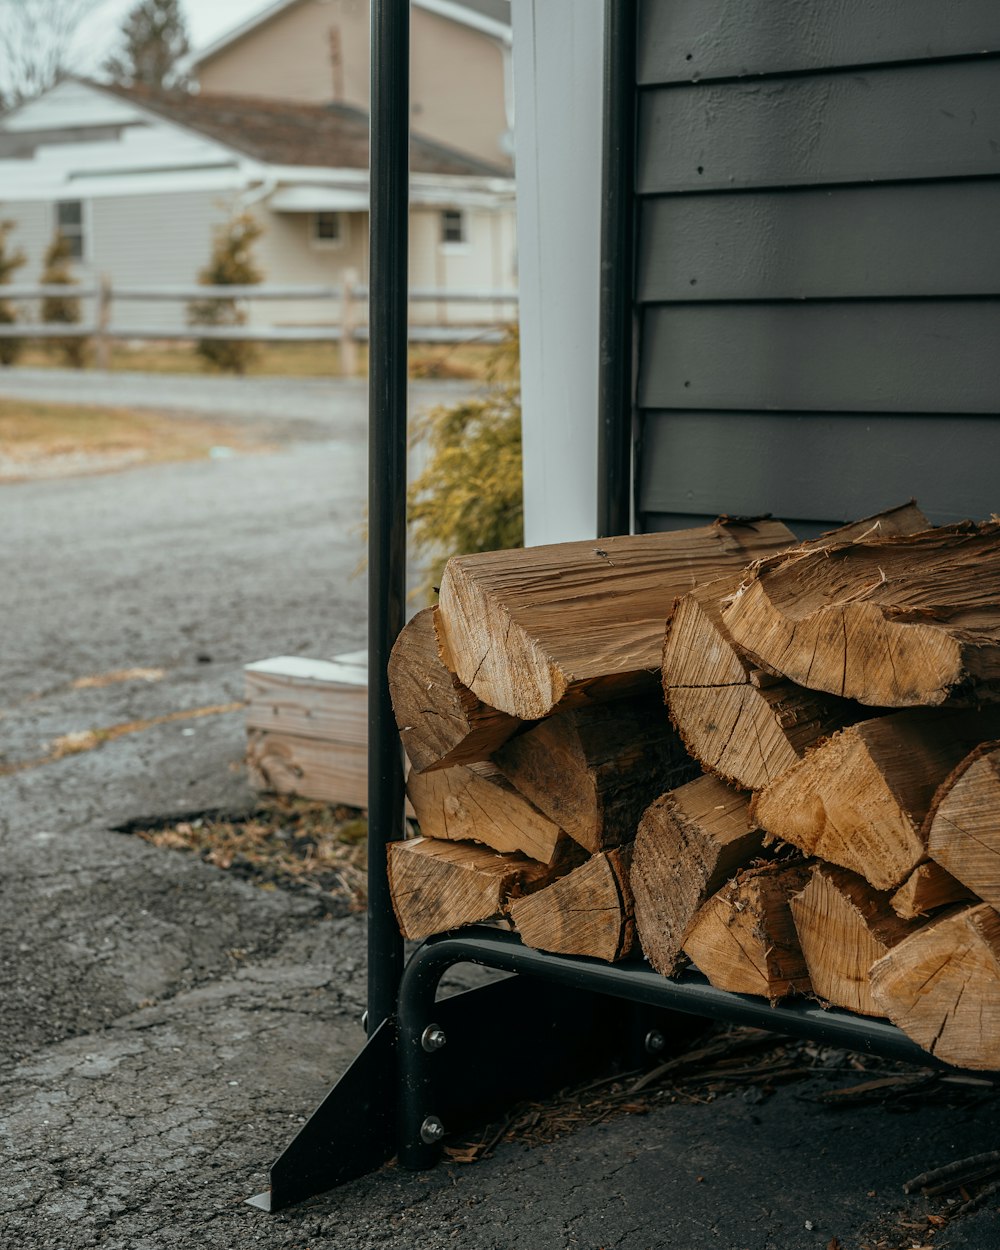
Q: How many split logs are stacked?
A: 15